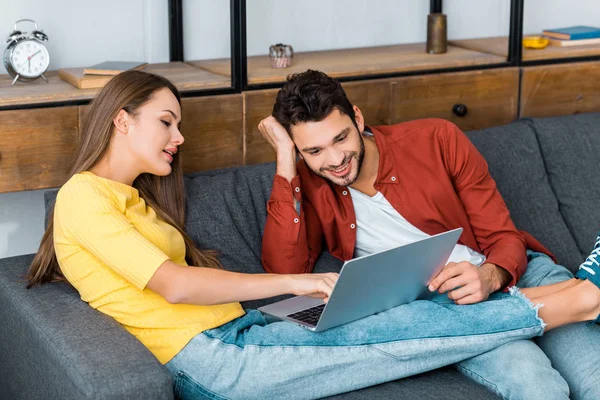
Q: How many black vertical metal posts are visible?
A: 4